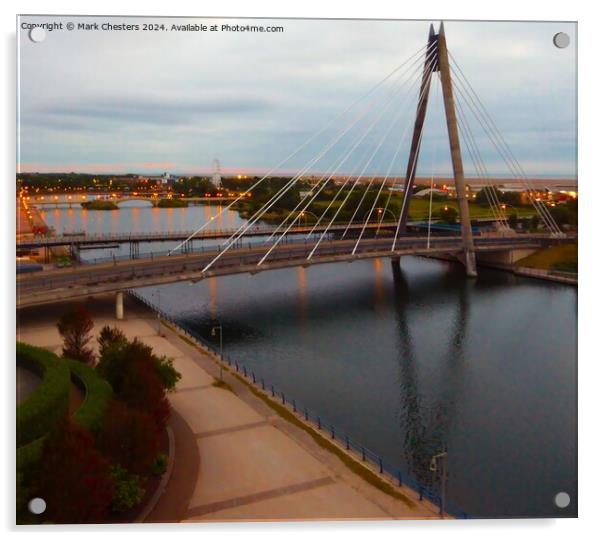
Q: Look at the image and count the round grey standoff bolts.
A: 4